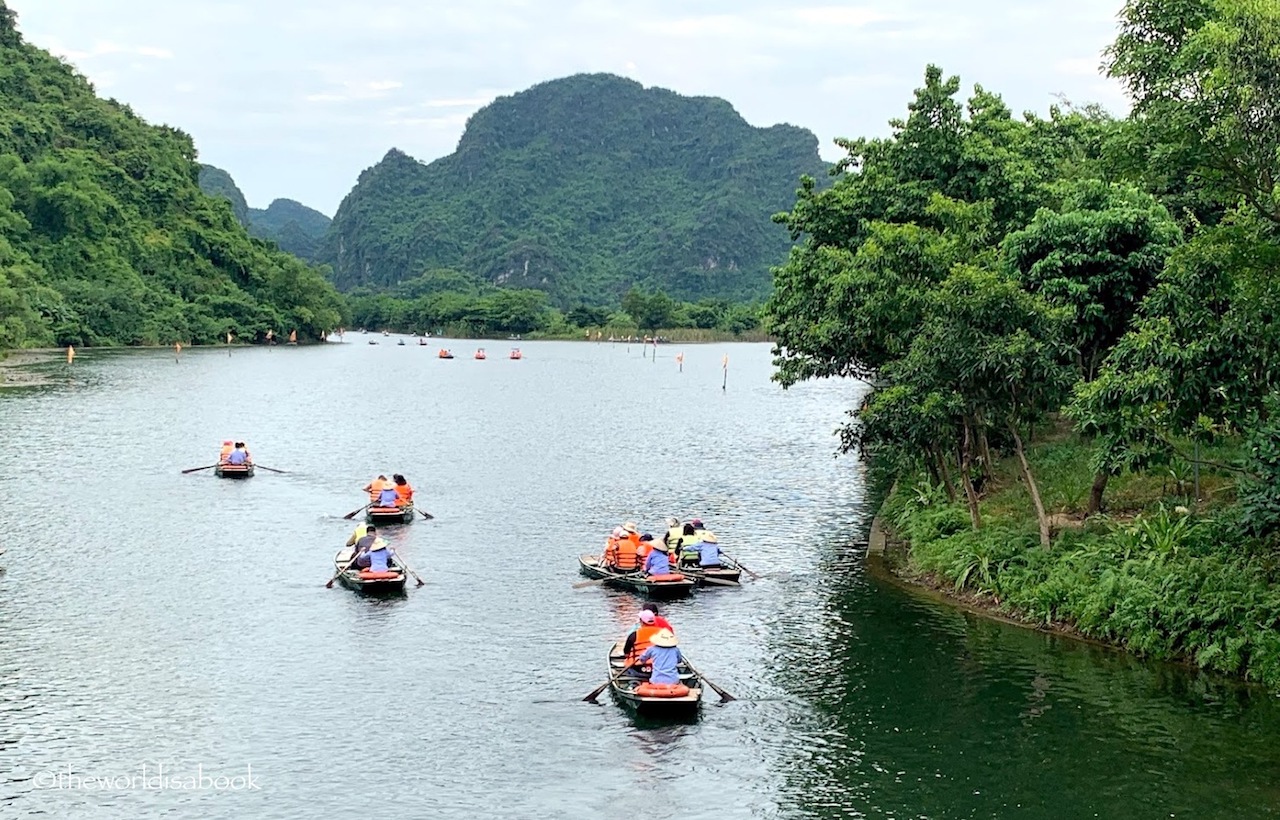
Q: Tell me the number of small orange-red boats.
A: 3